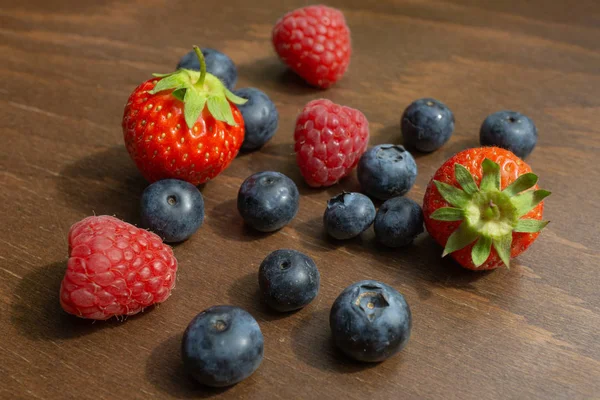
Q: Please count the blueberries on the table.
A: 12